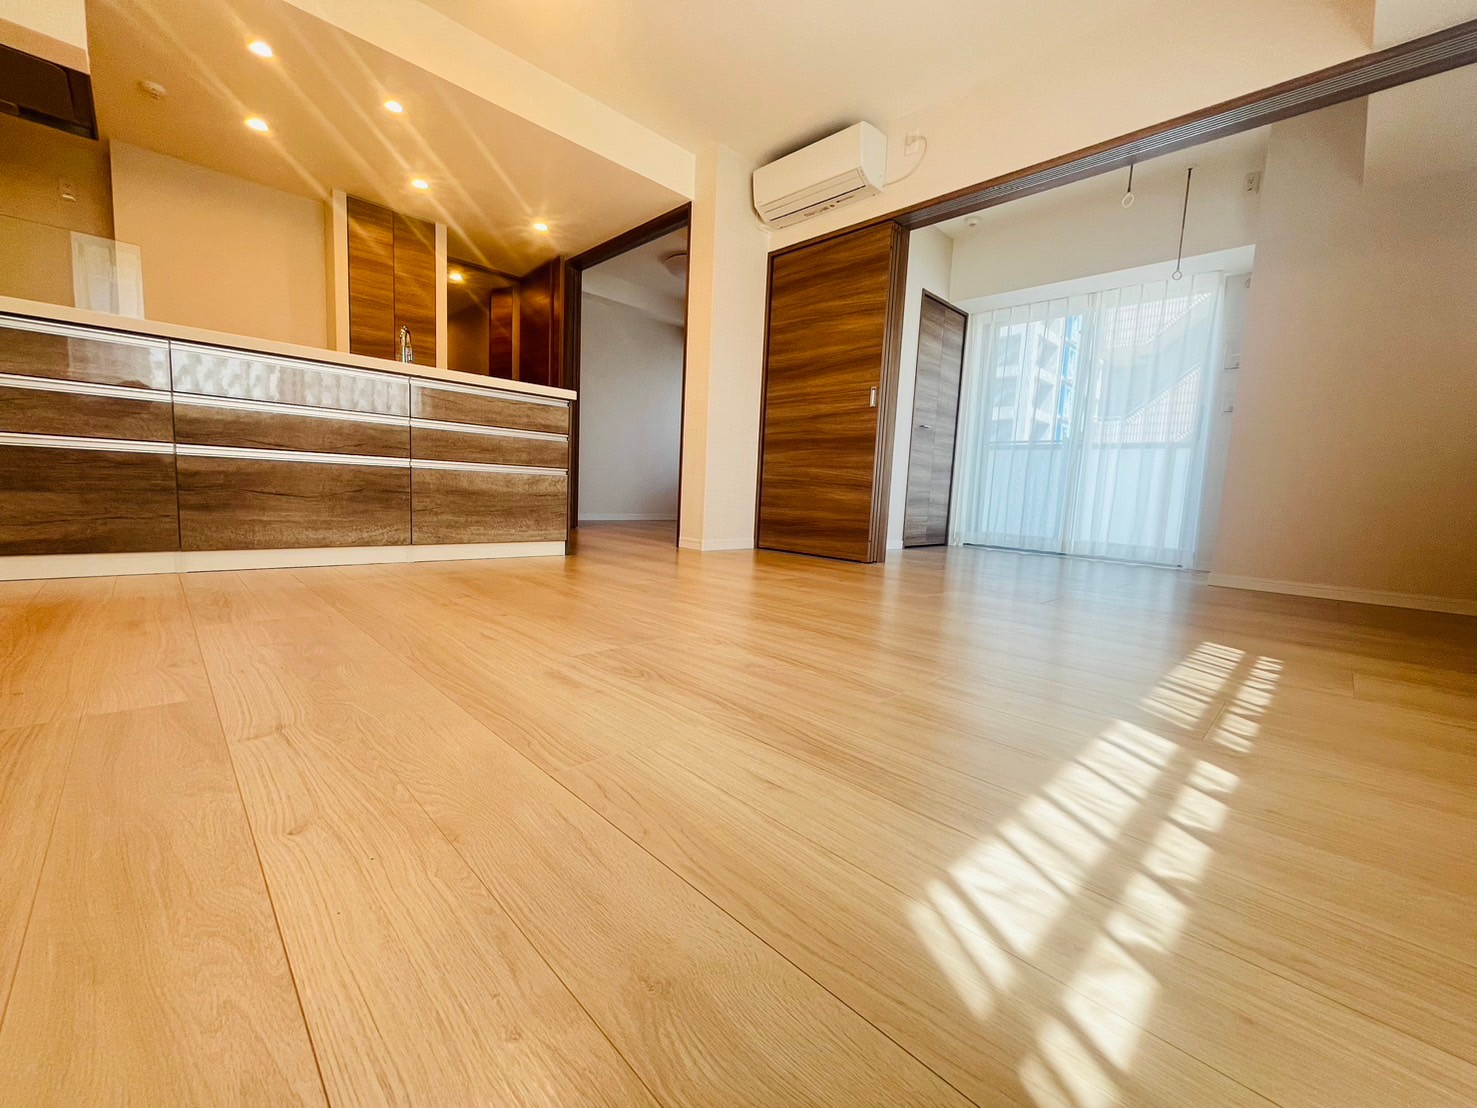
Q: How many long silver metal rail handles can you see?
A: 9